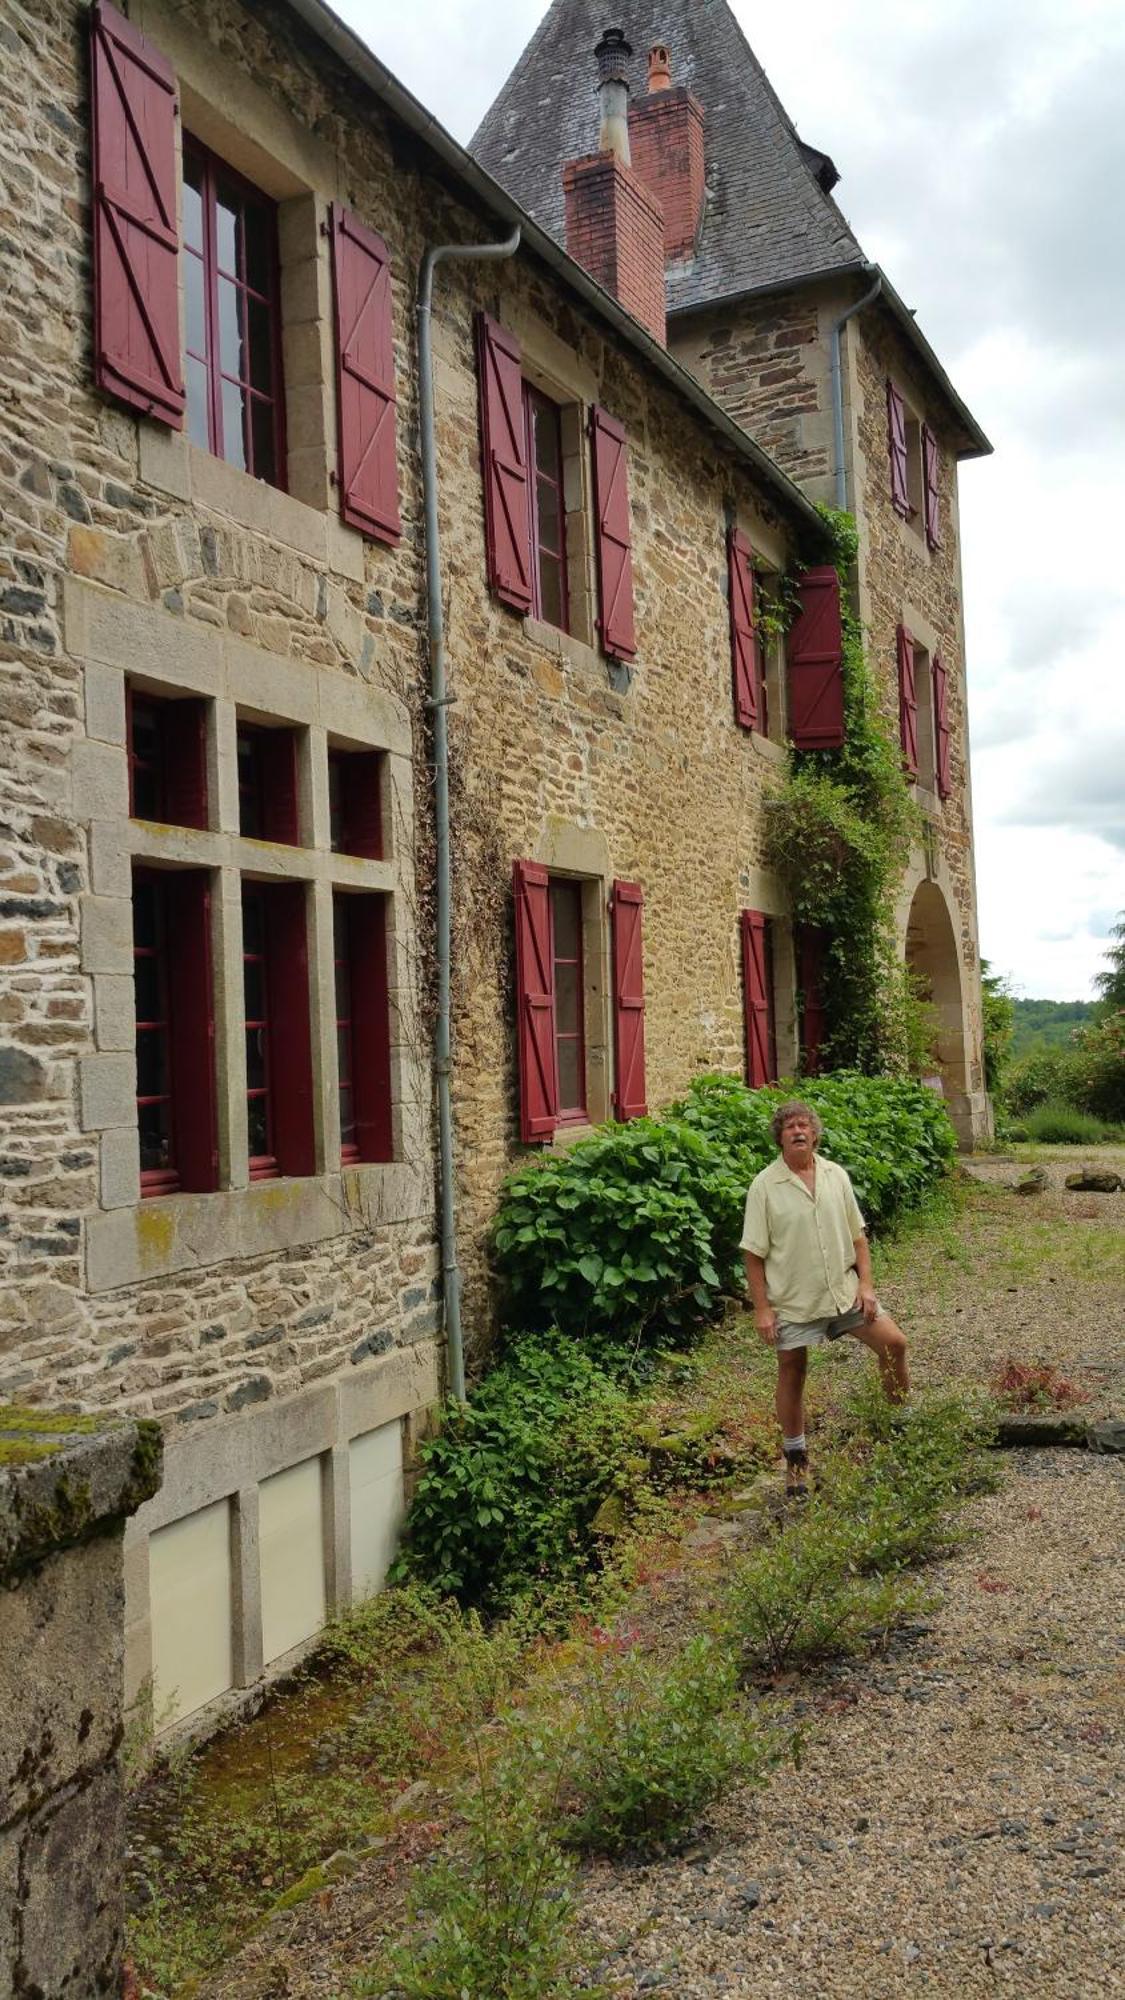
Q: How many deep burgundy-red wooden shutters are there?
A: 14